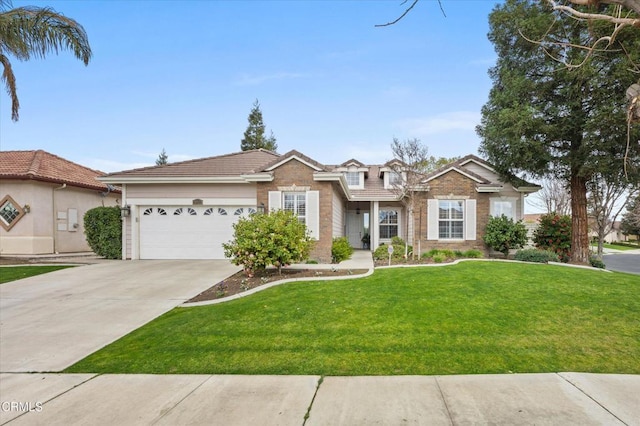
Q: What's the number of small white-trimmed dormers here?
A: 2